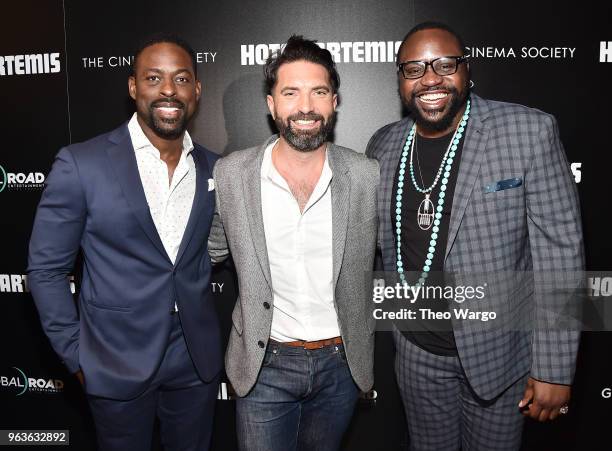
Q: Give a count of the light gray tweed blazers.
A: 1